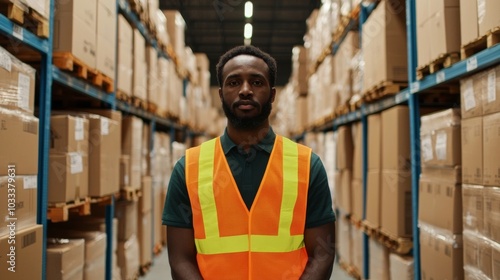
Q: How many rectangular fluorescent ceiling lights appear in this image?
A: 2